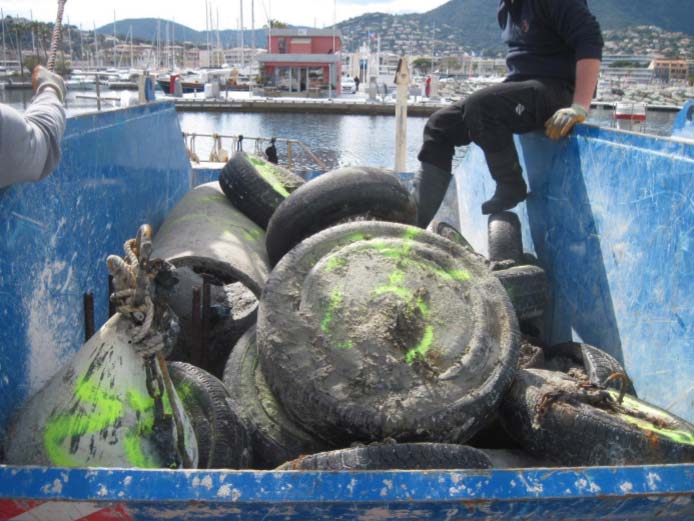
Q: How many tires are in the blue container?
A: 11